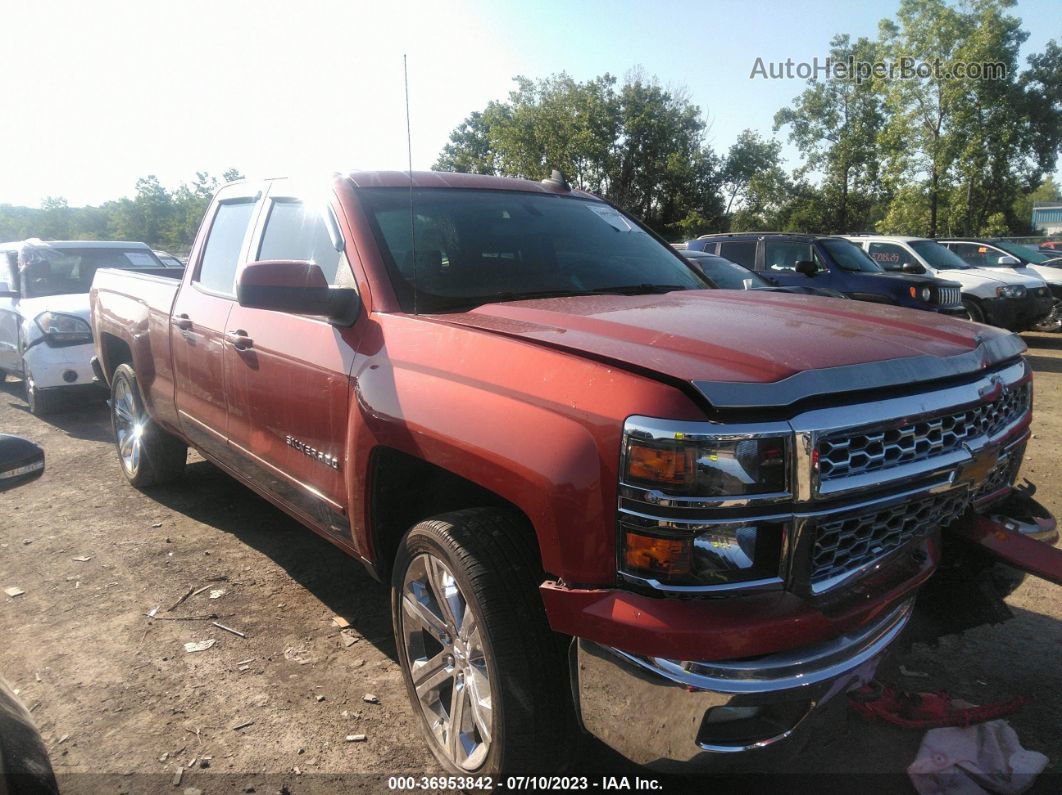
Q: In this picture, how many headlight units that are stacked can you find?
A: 2